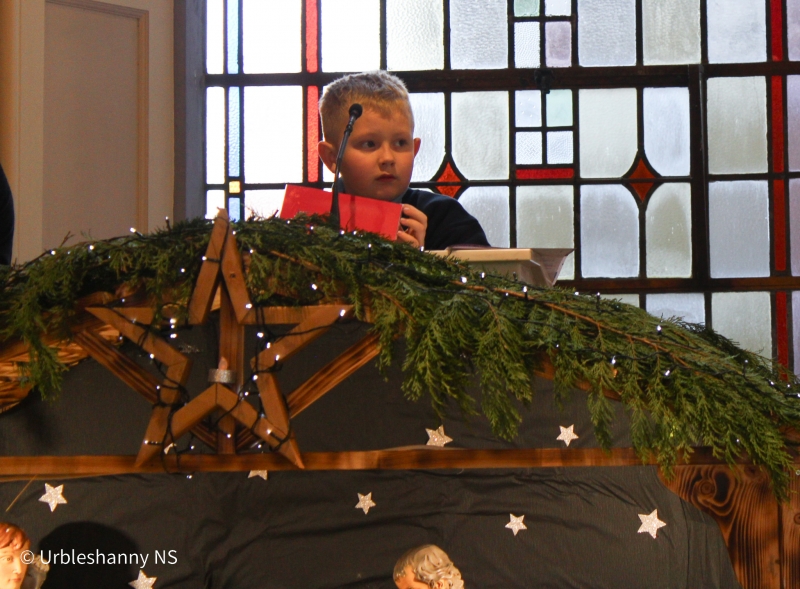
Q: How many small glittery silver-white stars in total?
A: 8